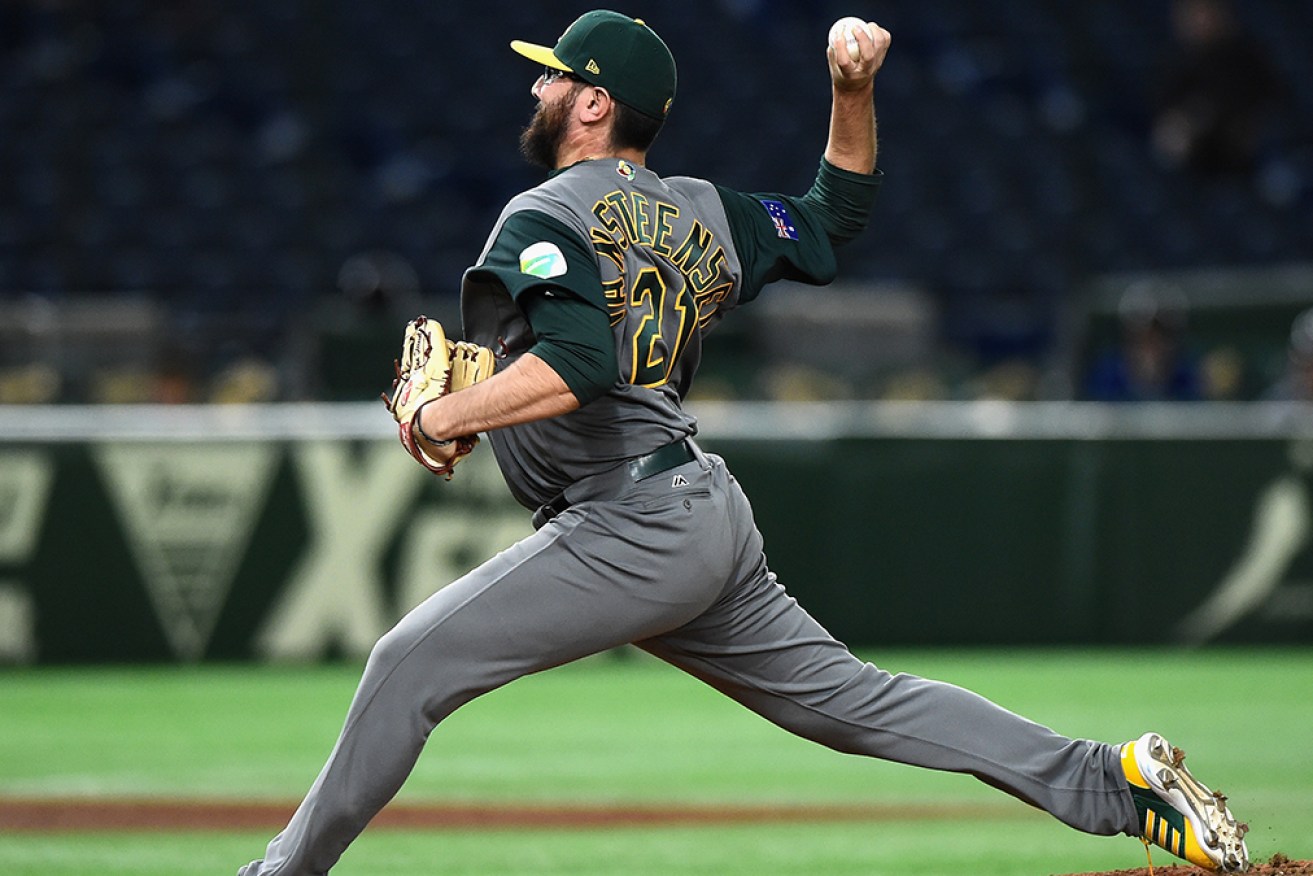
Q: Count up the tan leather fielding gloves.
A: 1